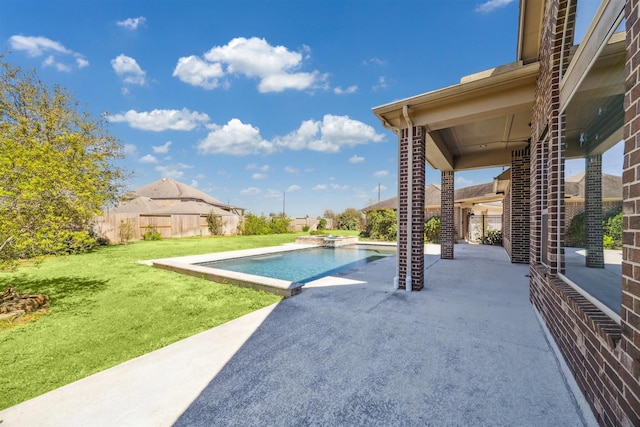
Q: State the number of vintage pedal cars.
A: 0